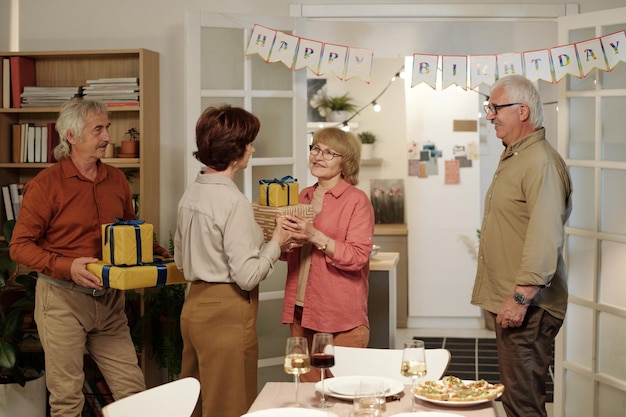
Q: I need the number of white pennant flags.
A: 13